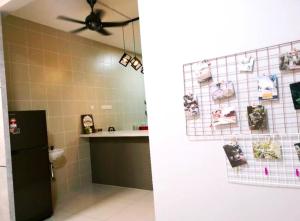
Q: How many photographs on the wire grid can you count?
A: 12